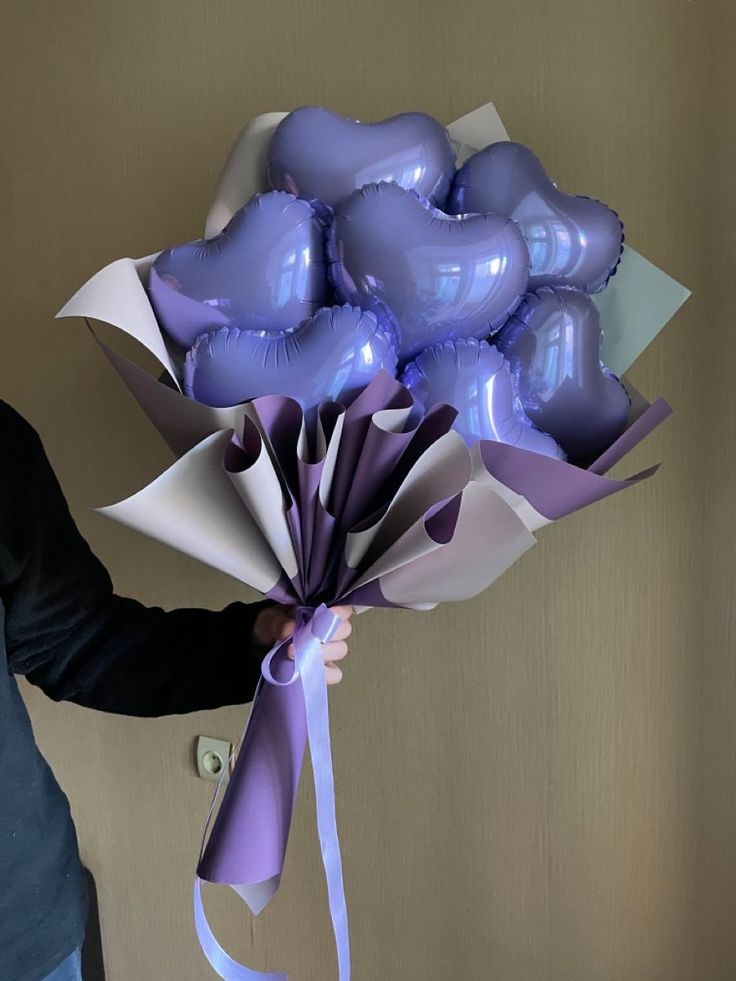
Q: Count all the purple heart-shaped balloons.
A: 7